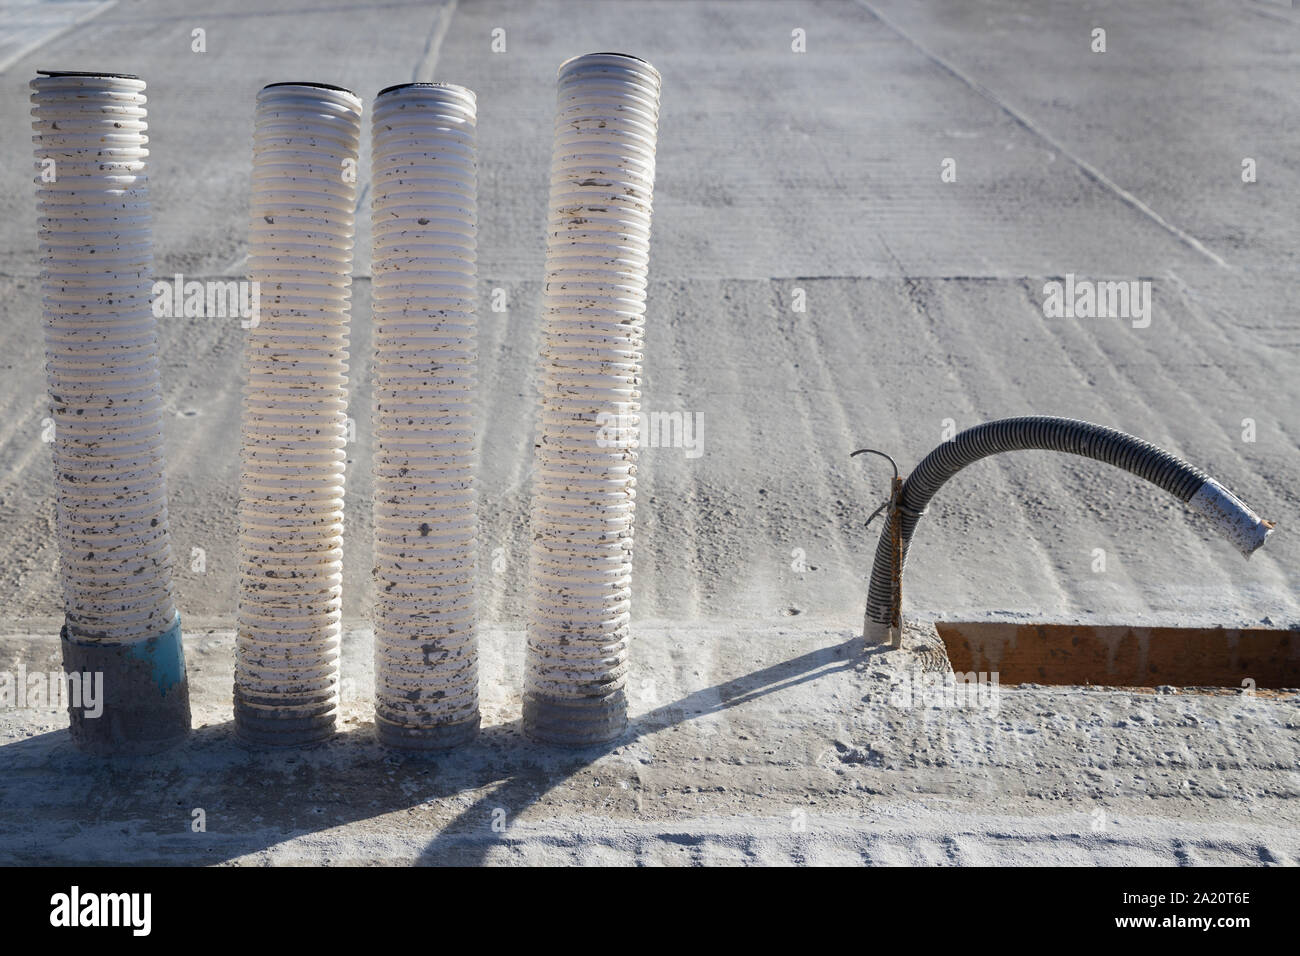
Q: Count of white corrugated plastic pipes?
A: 4